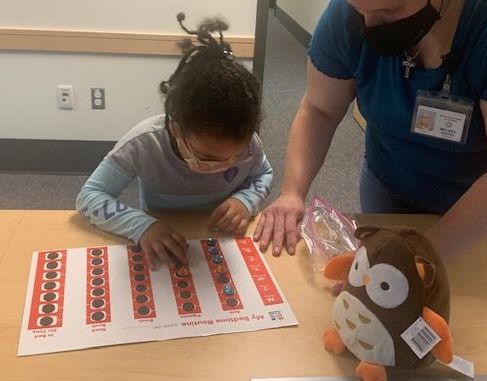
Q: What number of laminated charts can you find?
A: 1